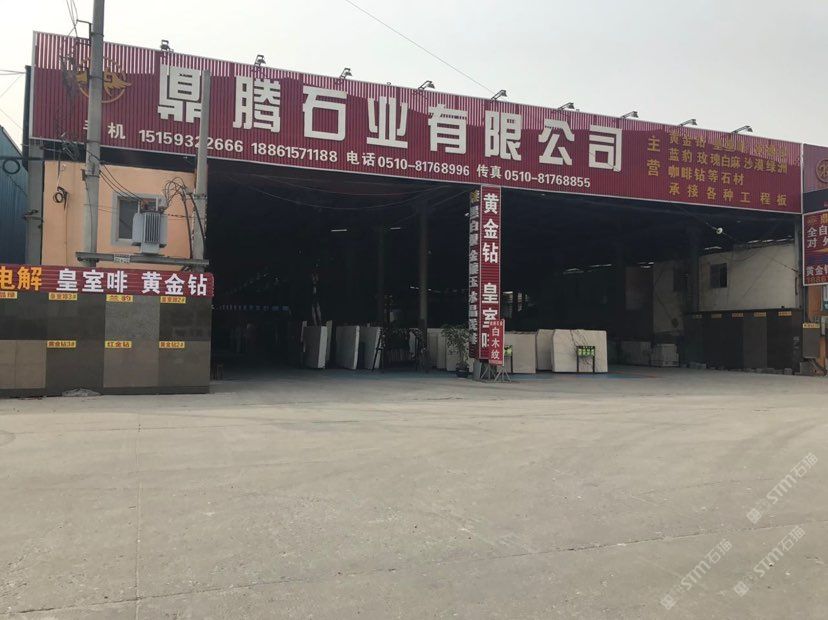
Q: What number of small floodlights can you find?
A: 9